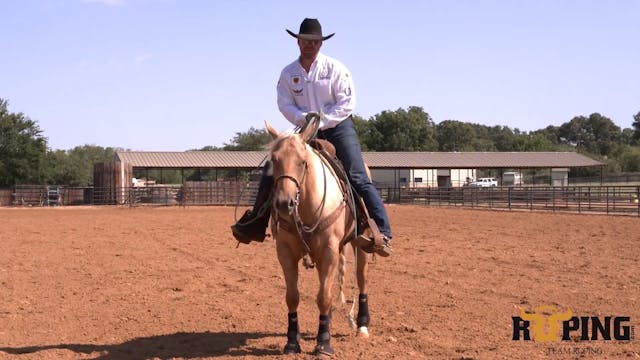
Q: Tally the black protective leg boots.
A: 3